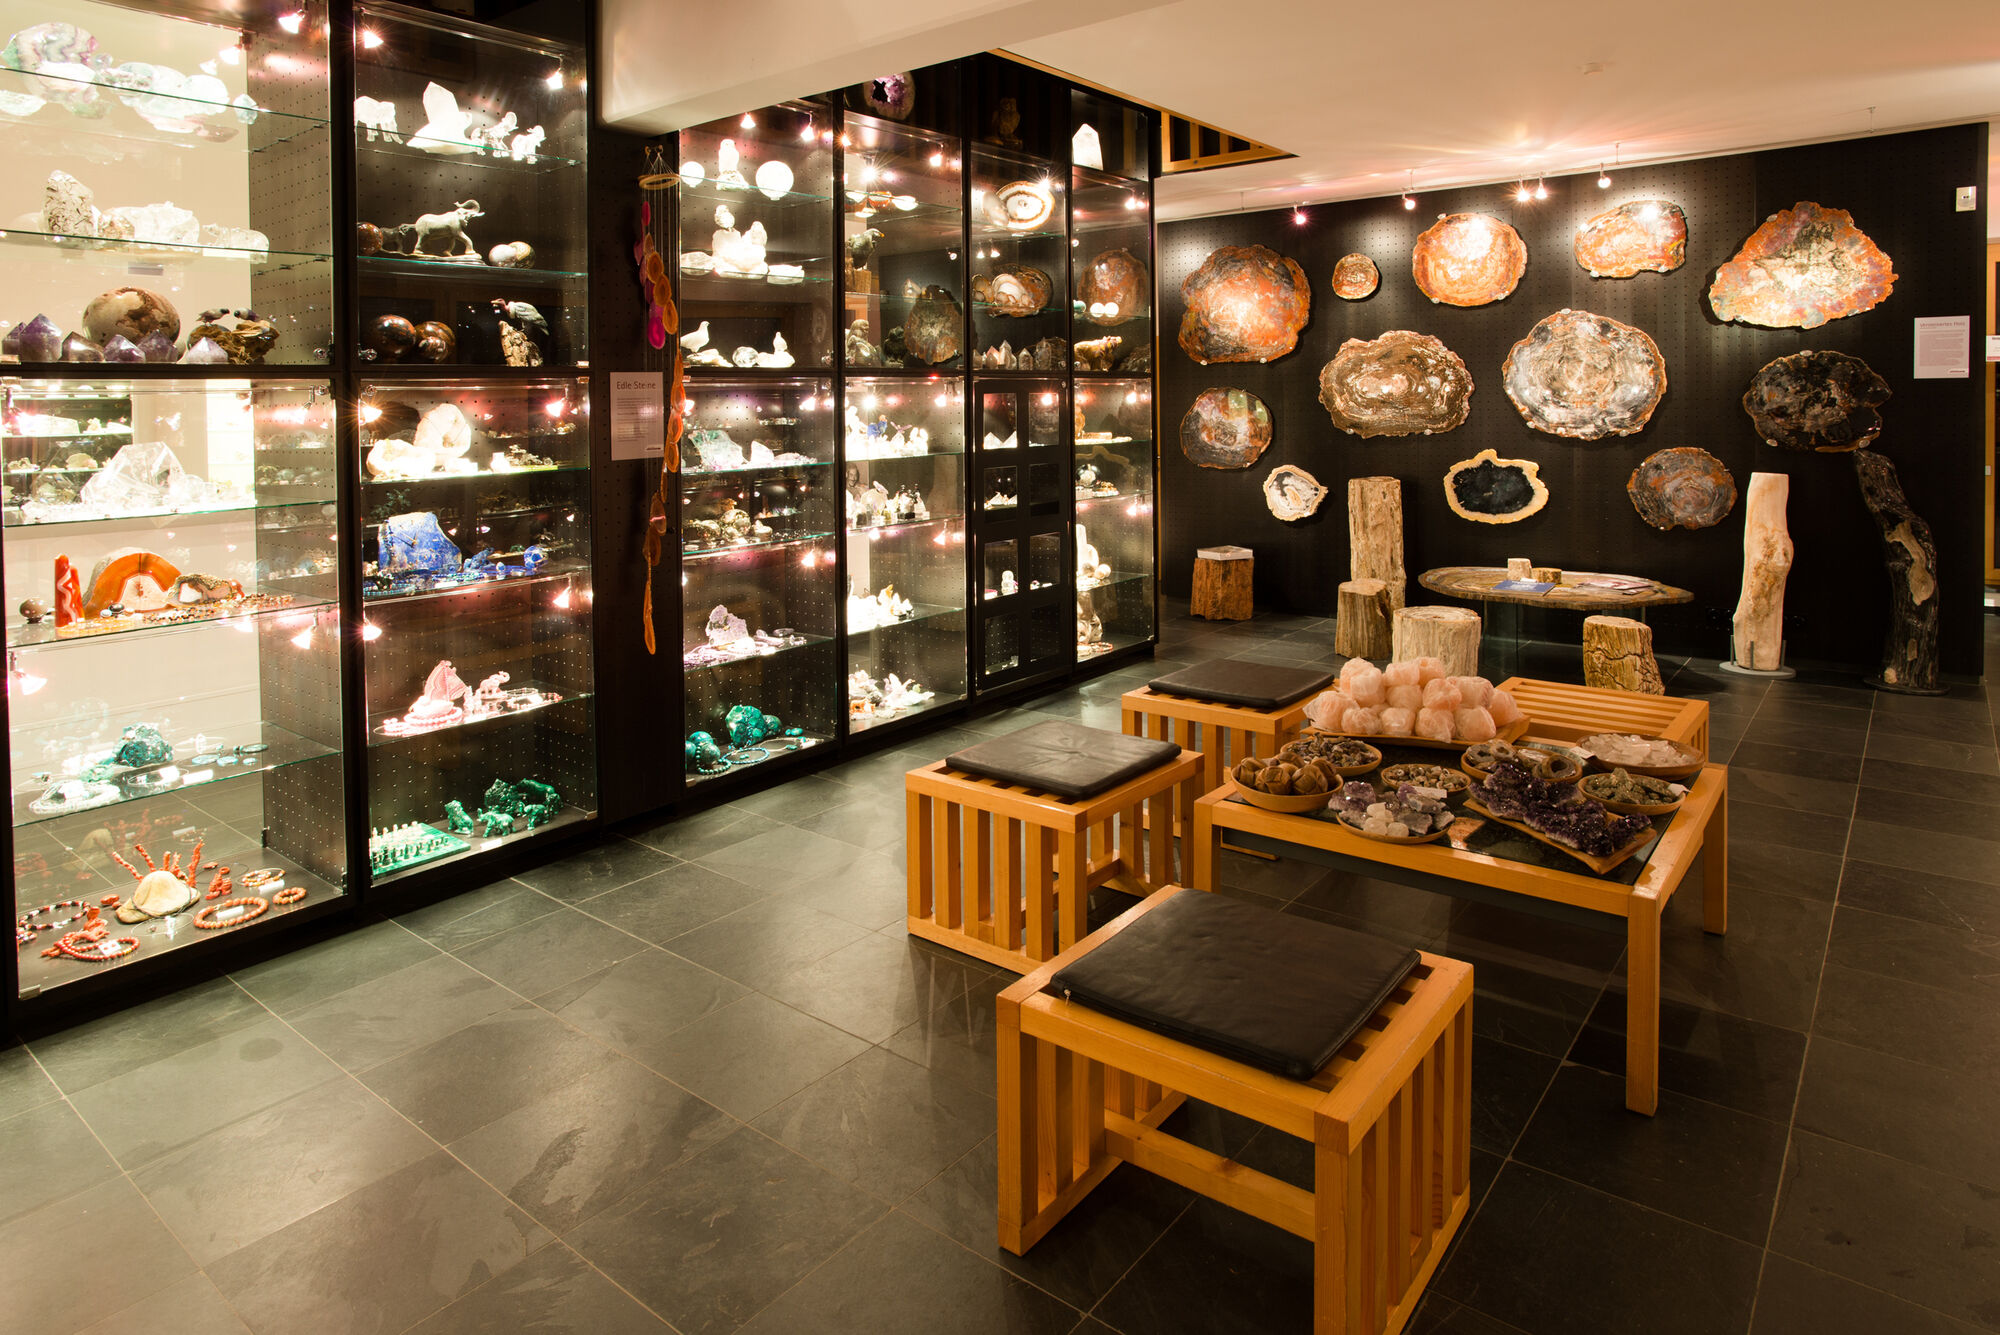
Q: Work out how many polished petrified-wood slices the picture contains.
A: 12